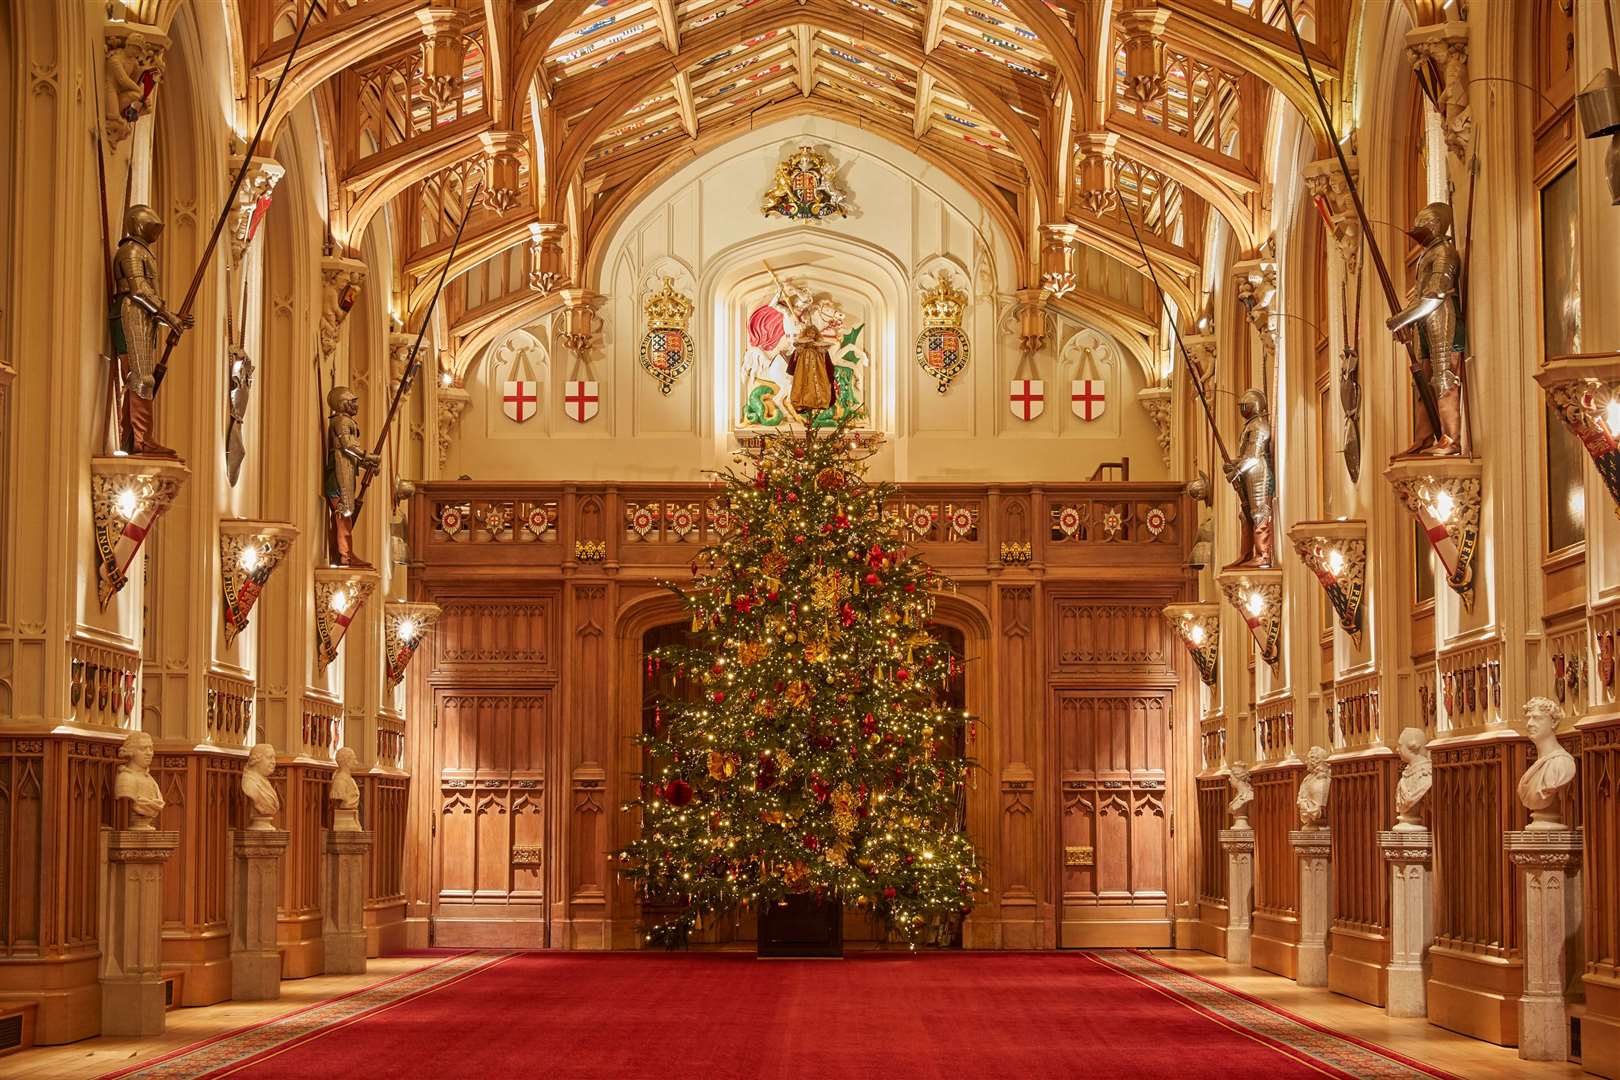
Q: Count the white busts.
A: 7